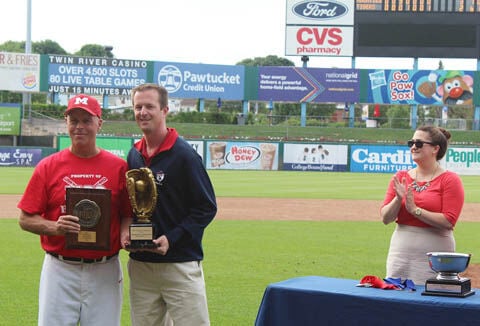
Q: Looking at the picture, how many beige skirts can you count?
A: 1